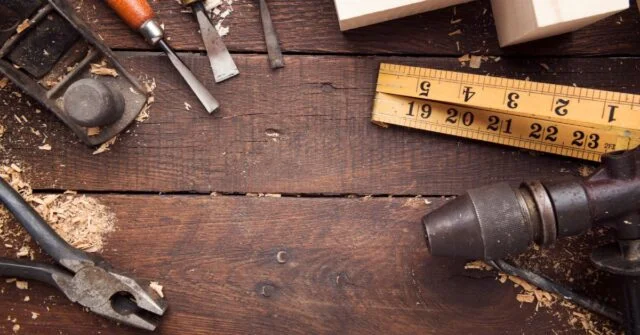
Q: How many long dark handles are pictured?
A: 2